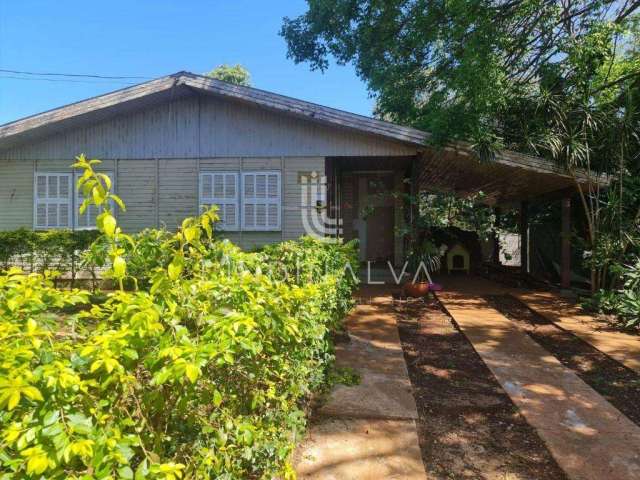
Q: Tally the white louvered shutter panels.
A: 4